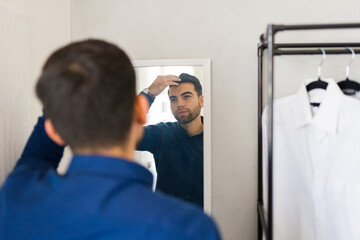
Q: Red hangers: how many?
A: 0